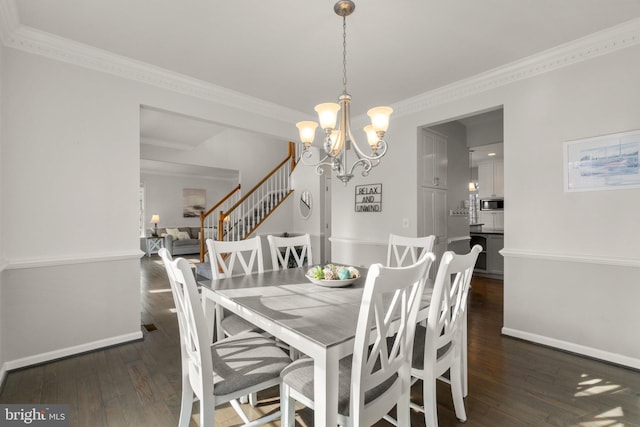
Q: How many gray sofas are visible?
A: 1